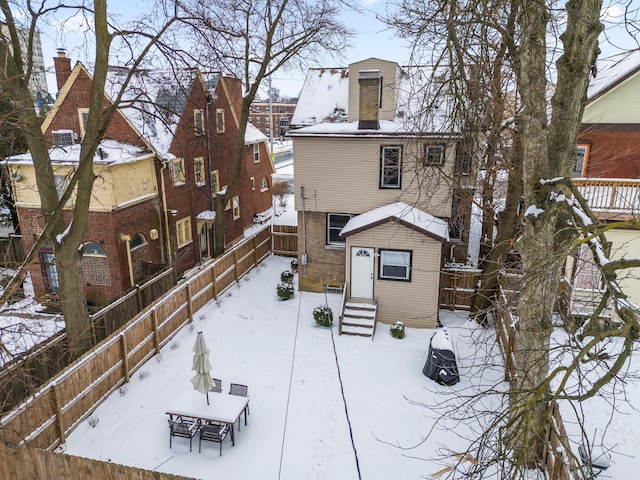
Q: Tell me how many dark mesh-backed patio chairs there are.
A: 4